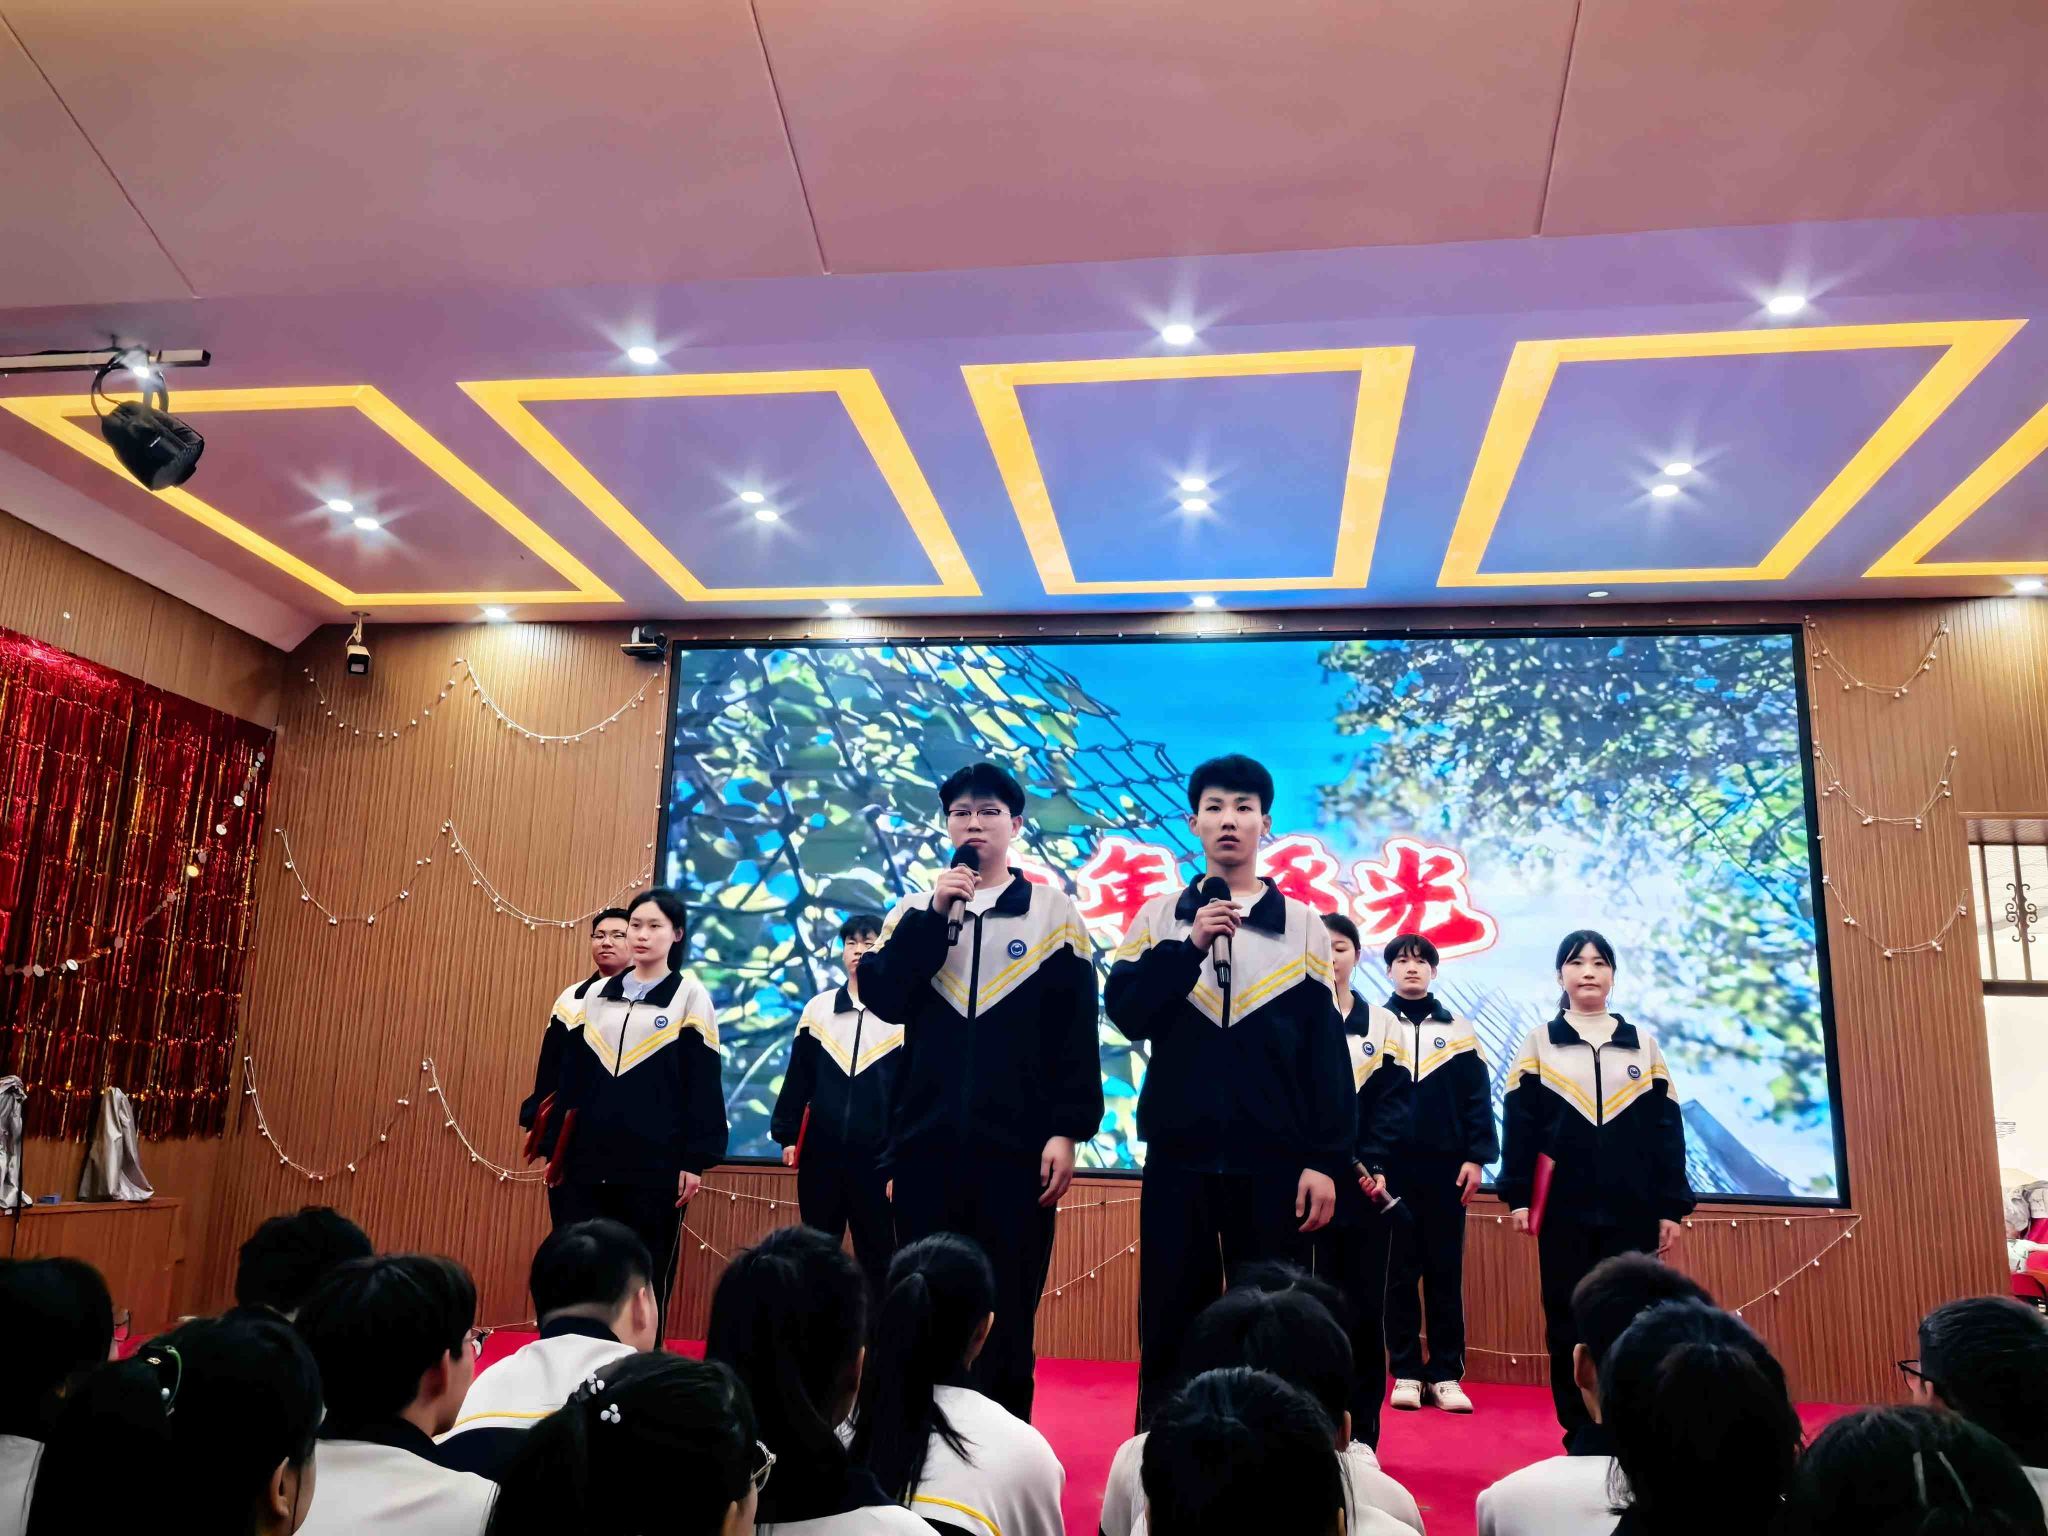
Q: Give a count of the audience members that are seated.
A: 15